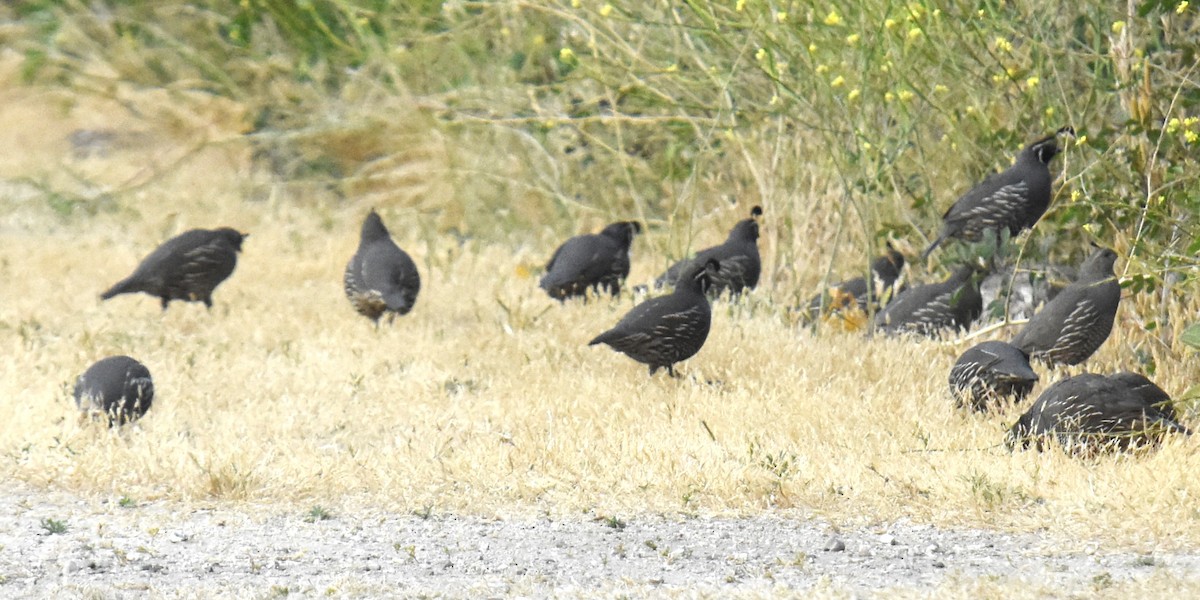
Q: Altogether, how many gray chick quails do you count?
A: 12